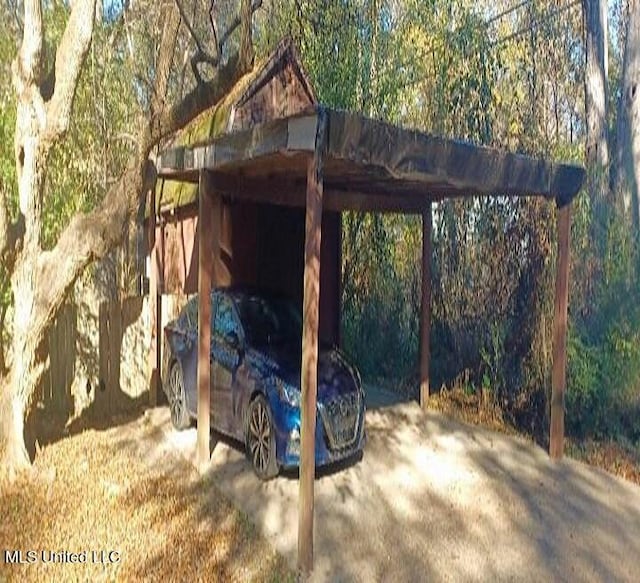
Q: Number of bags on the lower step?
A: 0